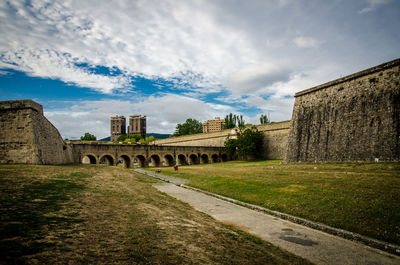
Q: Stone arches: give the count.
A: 11